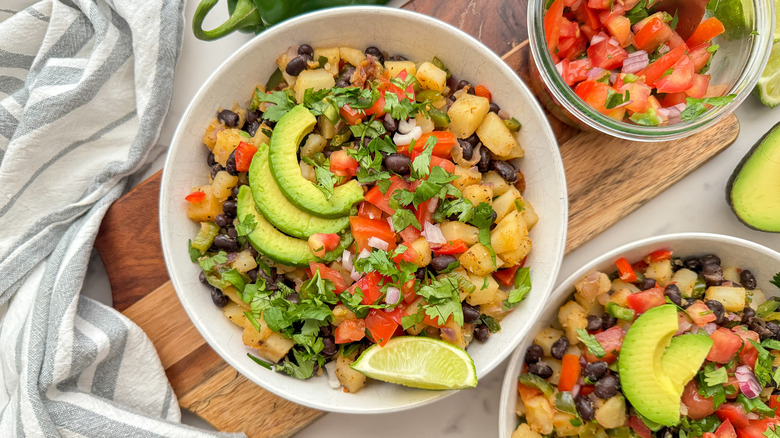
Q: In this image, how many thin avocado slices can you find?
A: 5